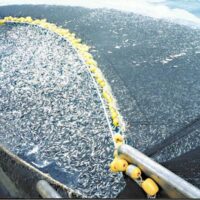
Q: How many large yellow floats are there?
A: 4